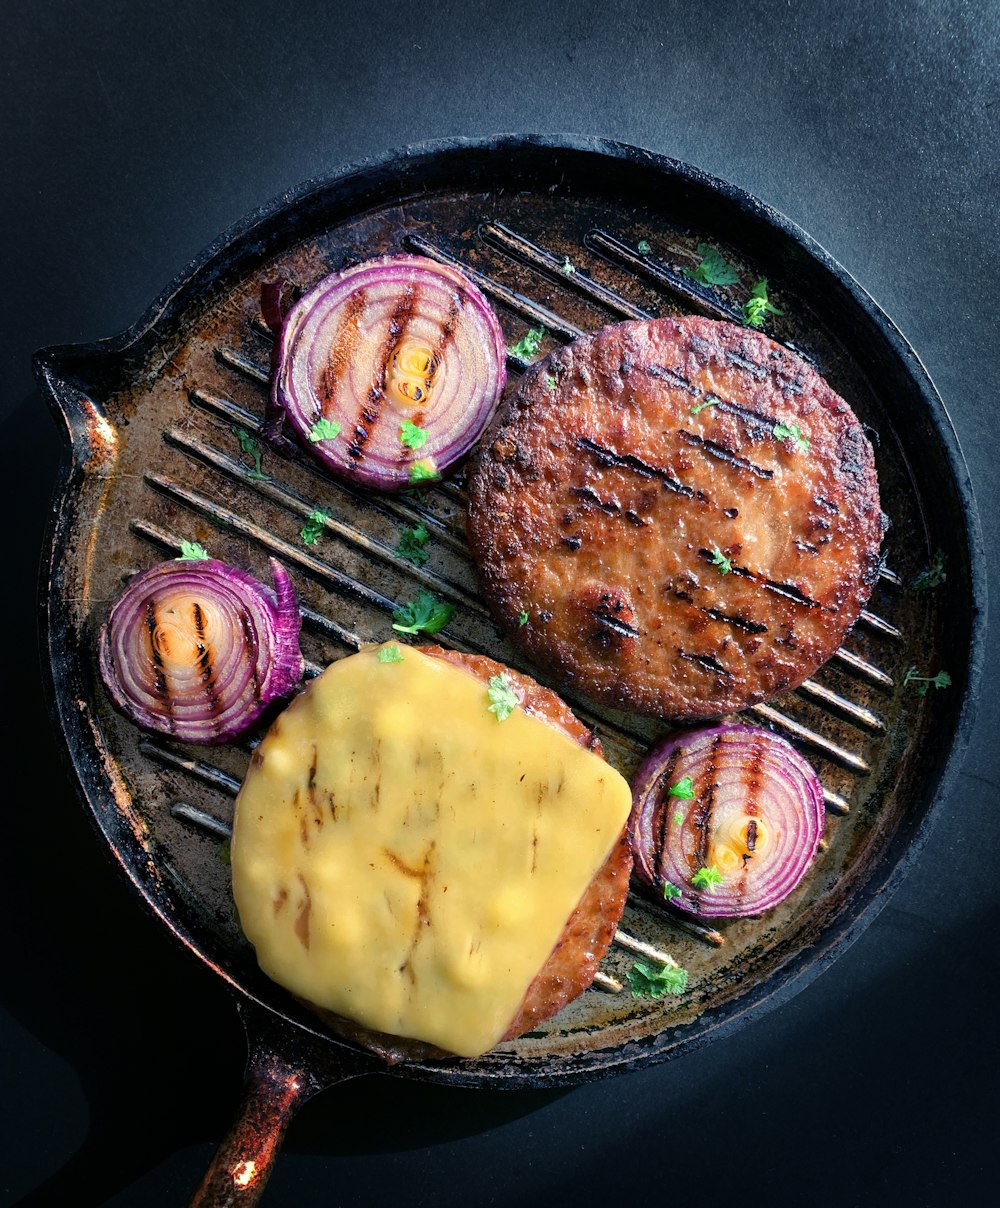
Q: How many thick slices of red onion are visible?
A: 3